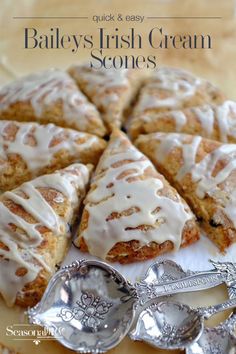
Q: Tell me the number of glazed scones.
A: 8